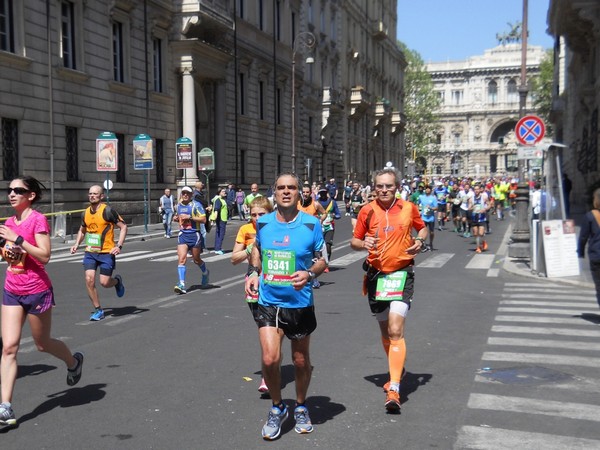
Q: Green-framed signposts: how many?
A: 4